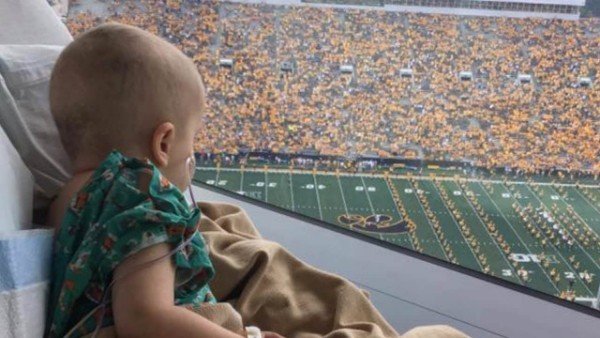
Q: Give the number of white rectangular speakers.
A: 6